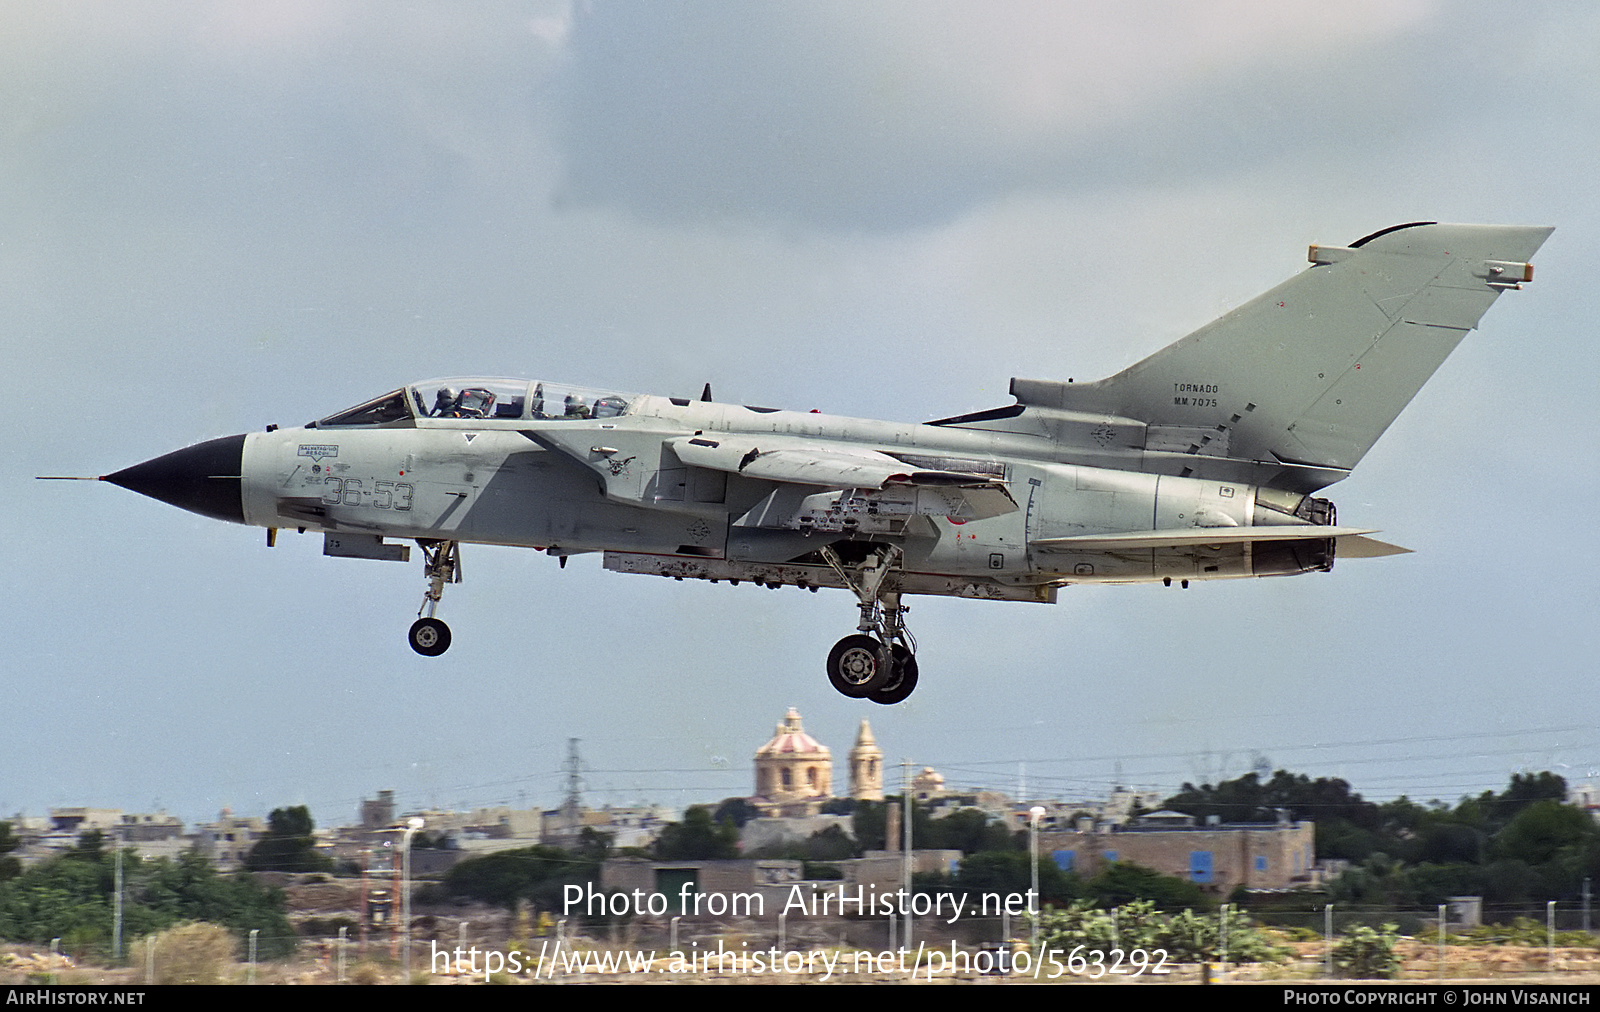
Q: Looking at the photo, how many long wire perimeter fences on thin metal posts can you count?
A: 1